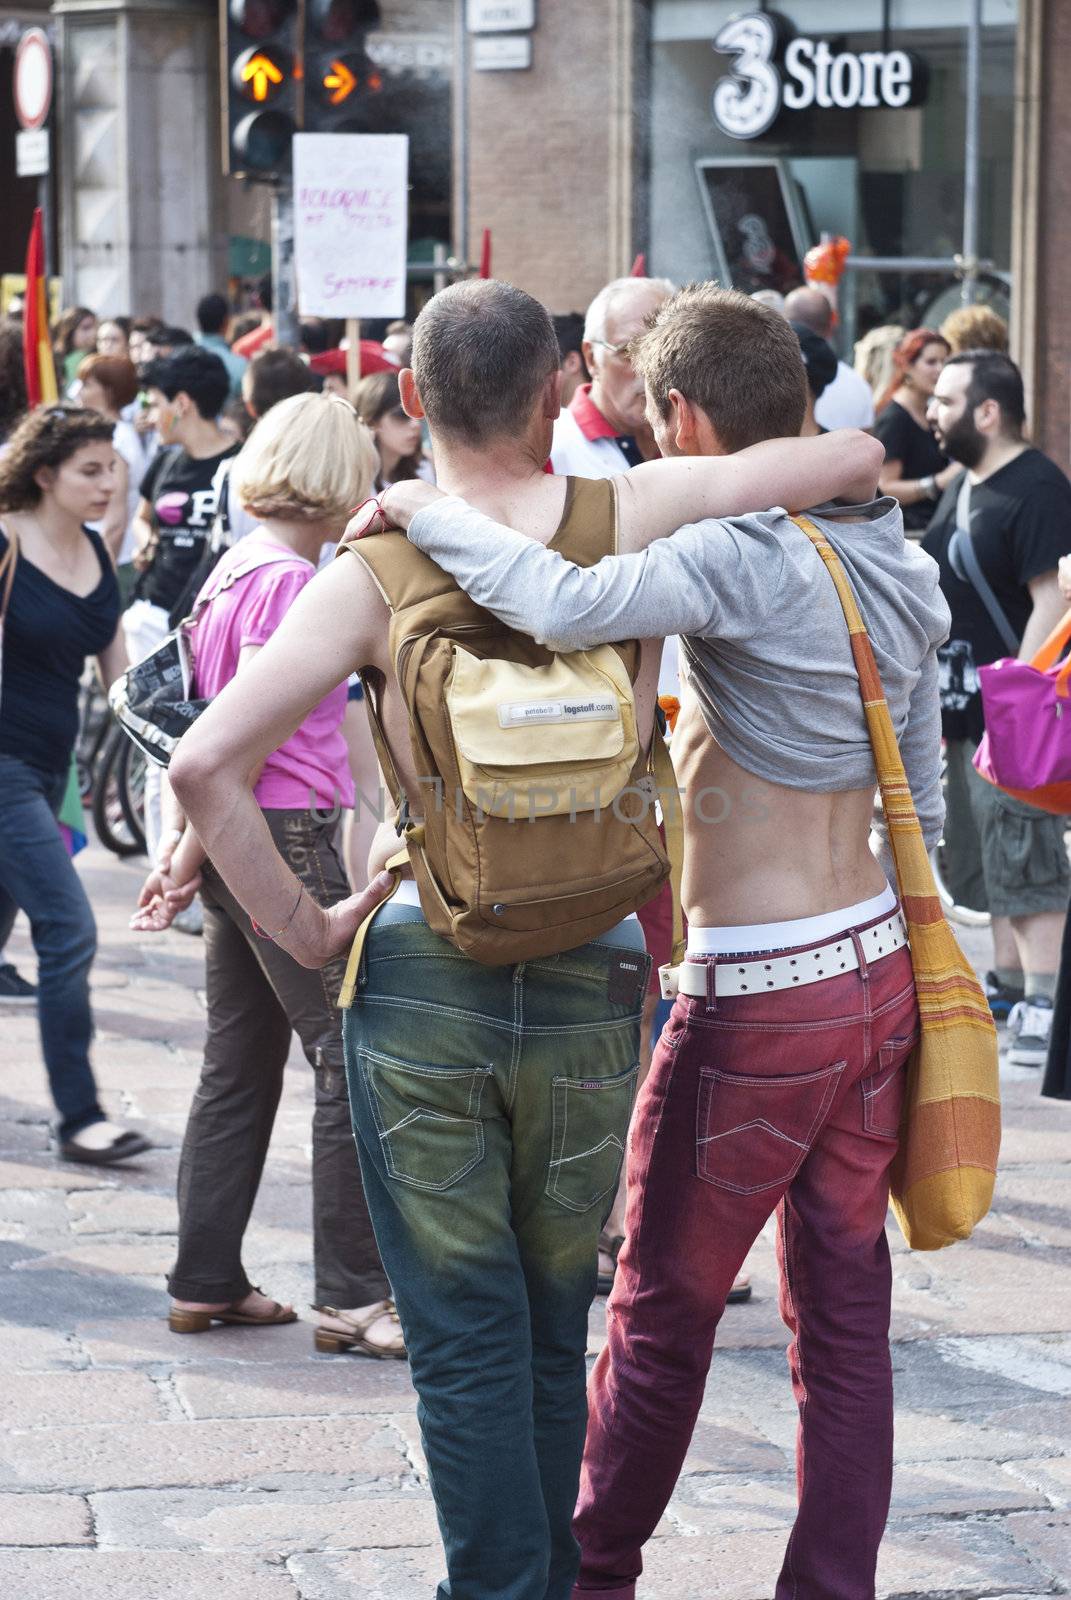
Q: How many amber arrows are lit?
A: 2